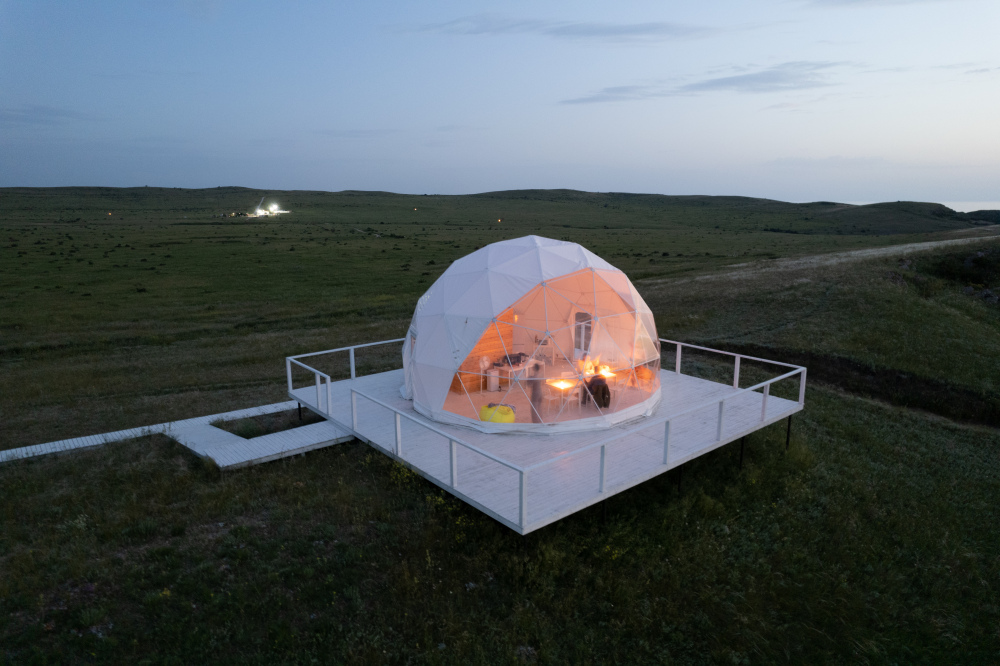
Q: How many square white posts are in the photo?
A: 15